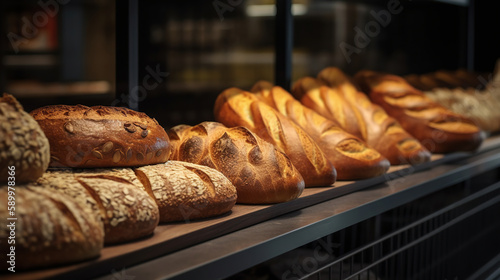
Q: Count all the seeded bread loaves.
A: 5